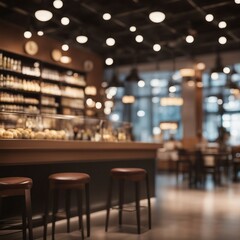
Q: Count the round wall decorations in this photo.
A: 3